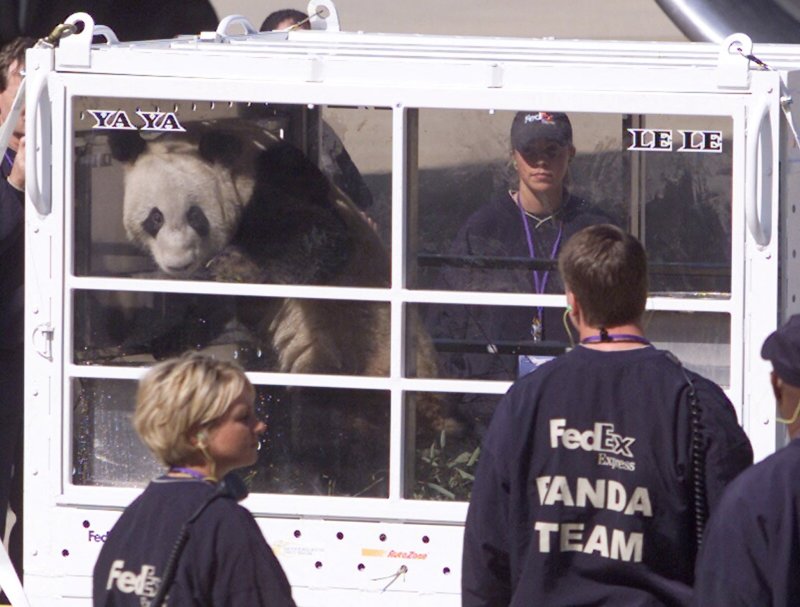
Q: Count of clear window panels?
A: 6